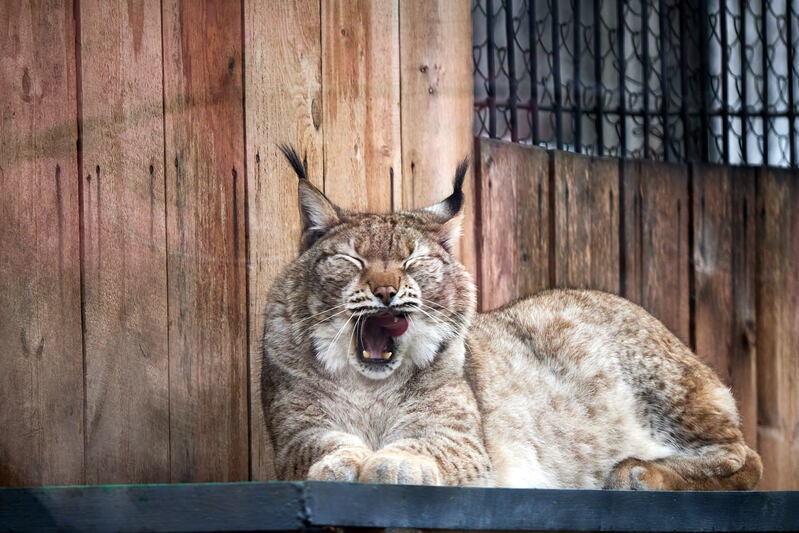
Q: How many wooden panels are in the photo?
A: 11